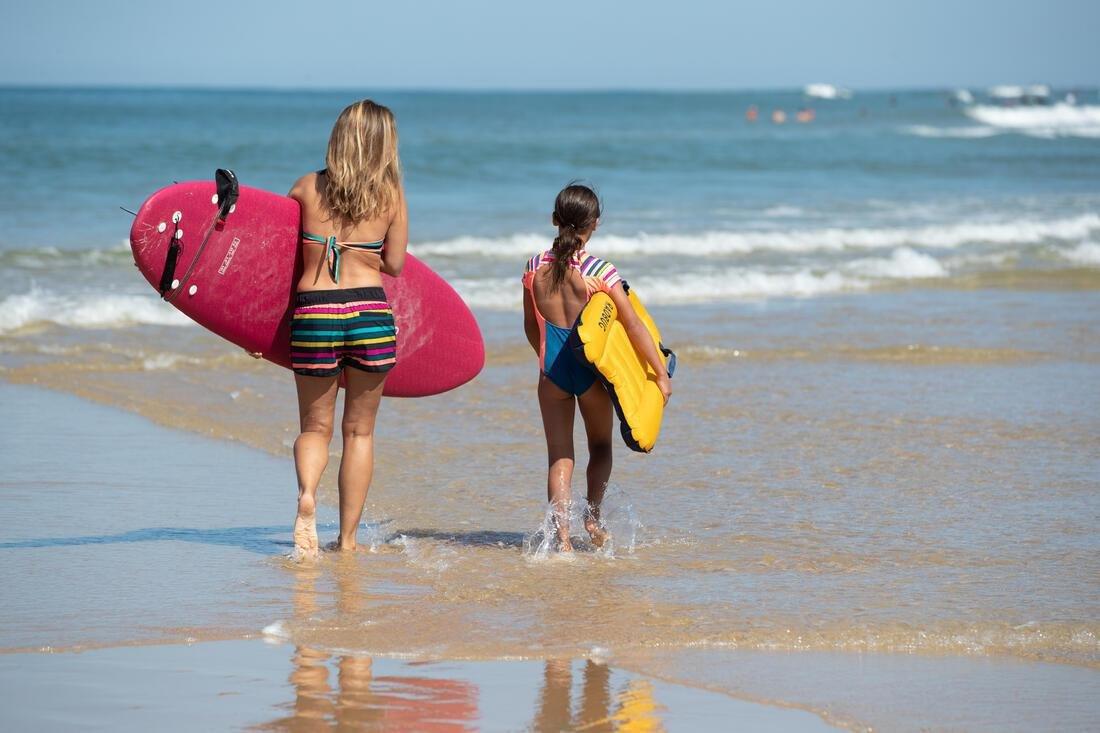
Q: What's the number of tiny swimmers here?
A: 3